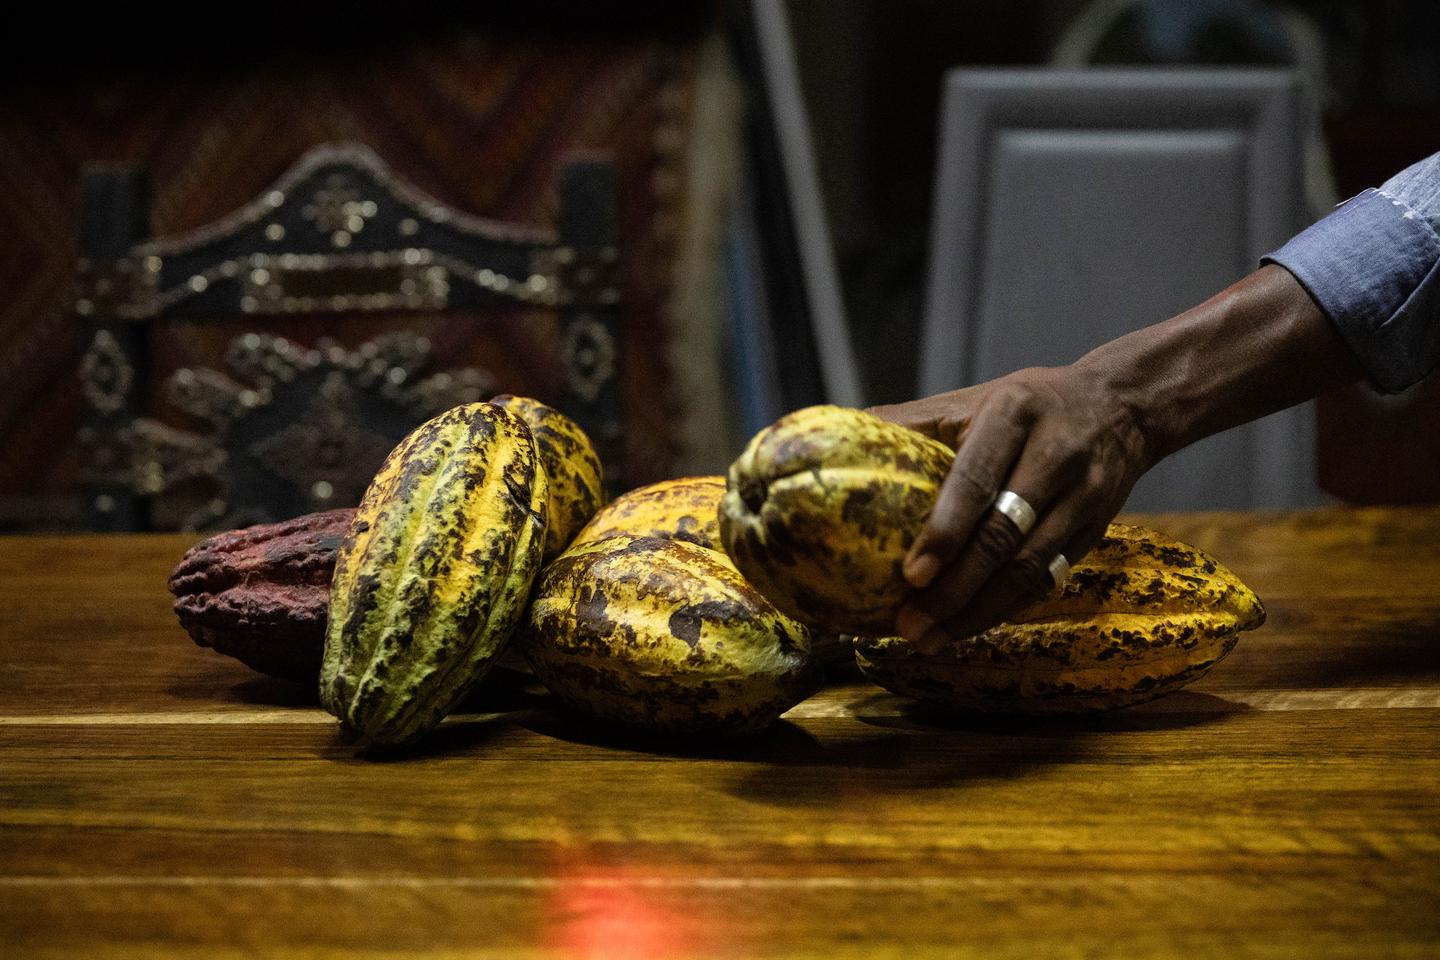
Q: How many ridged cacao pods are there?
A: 7